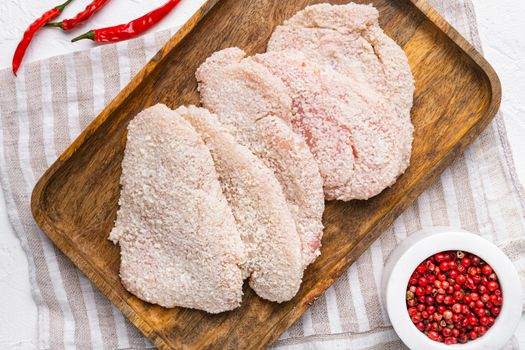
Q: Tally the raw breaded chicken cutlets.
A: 5